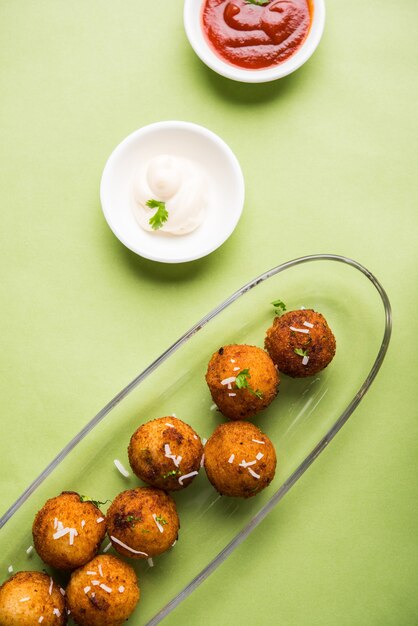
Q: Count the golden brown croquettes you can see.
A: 8